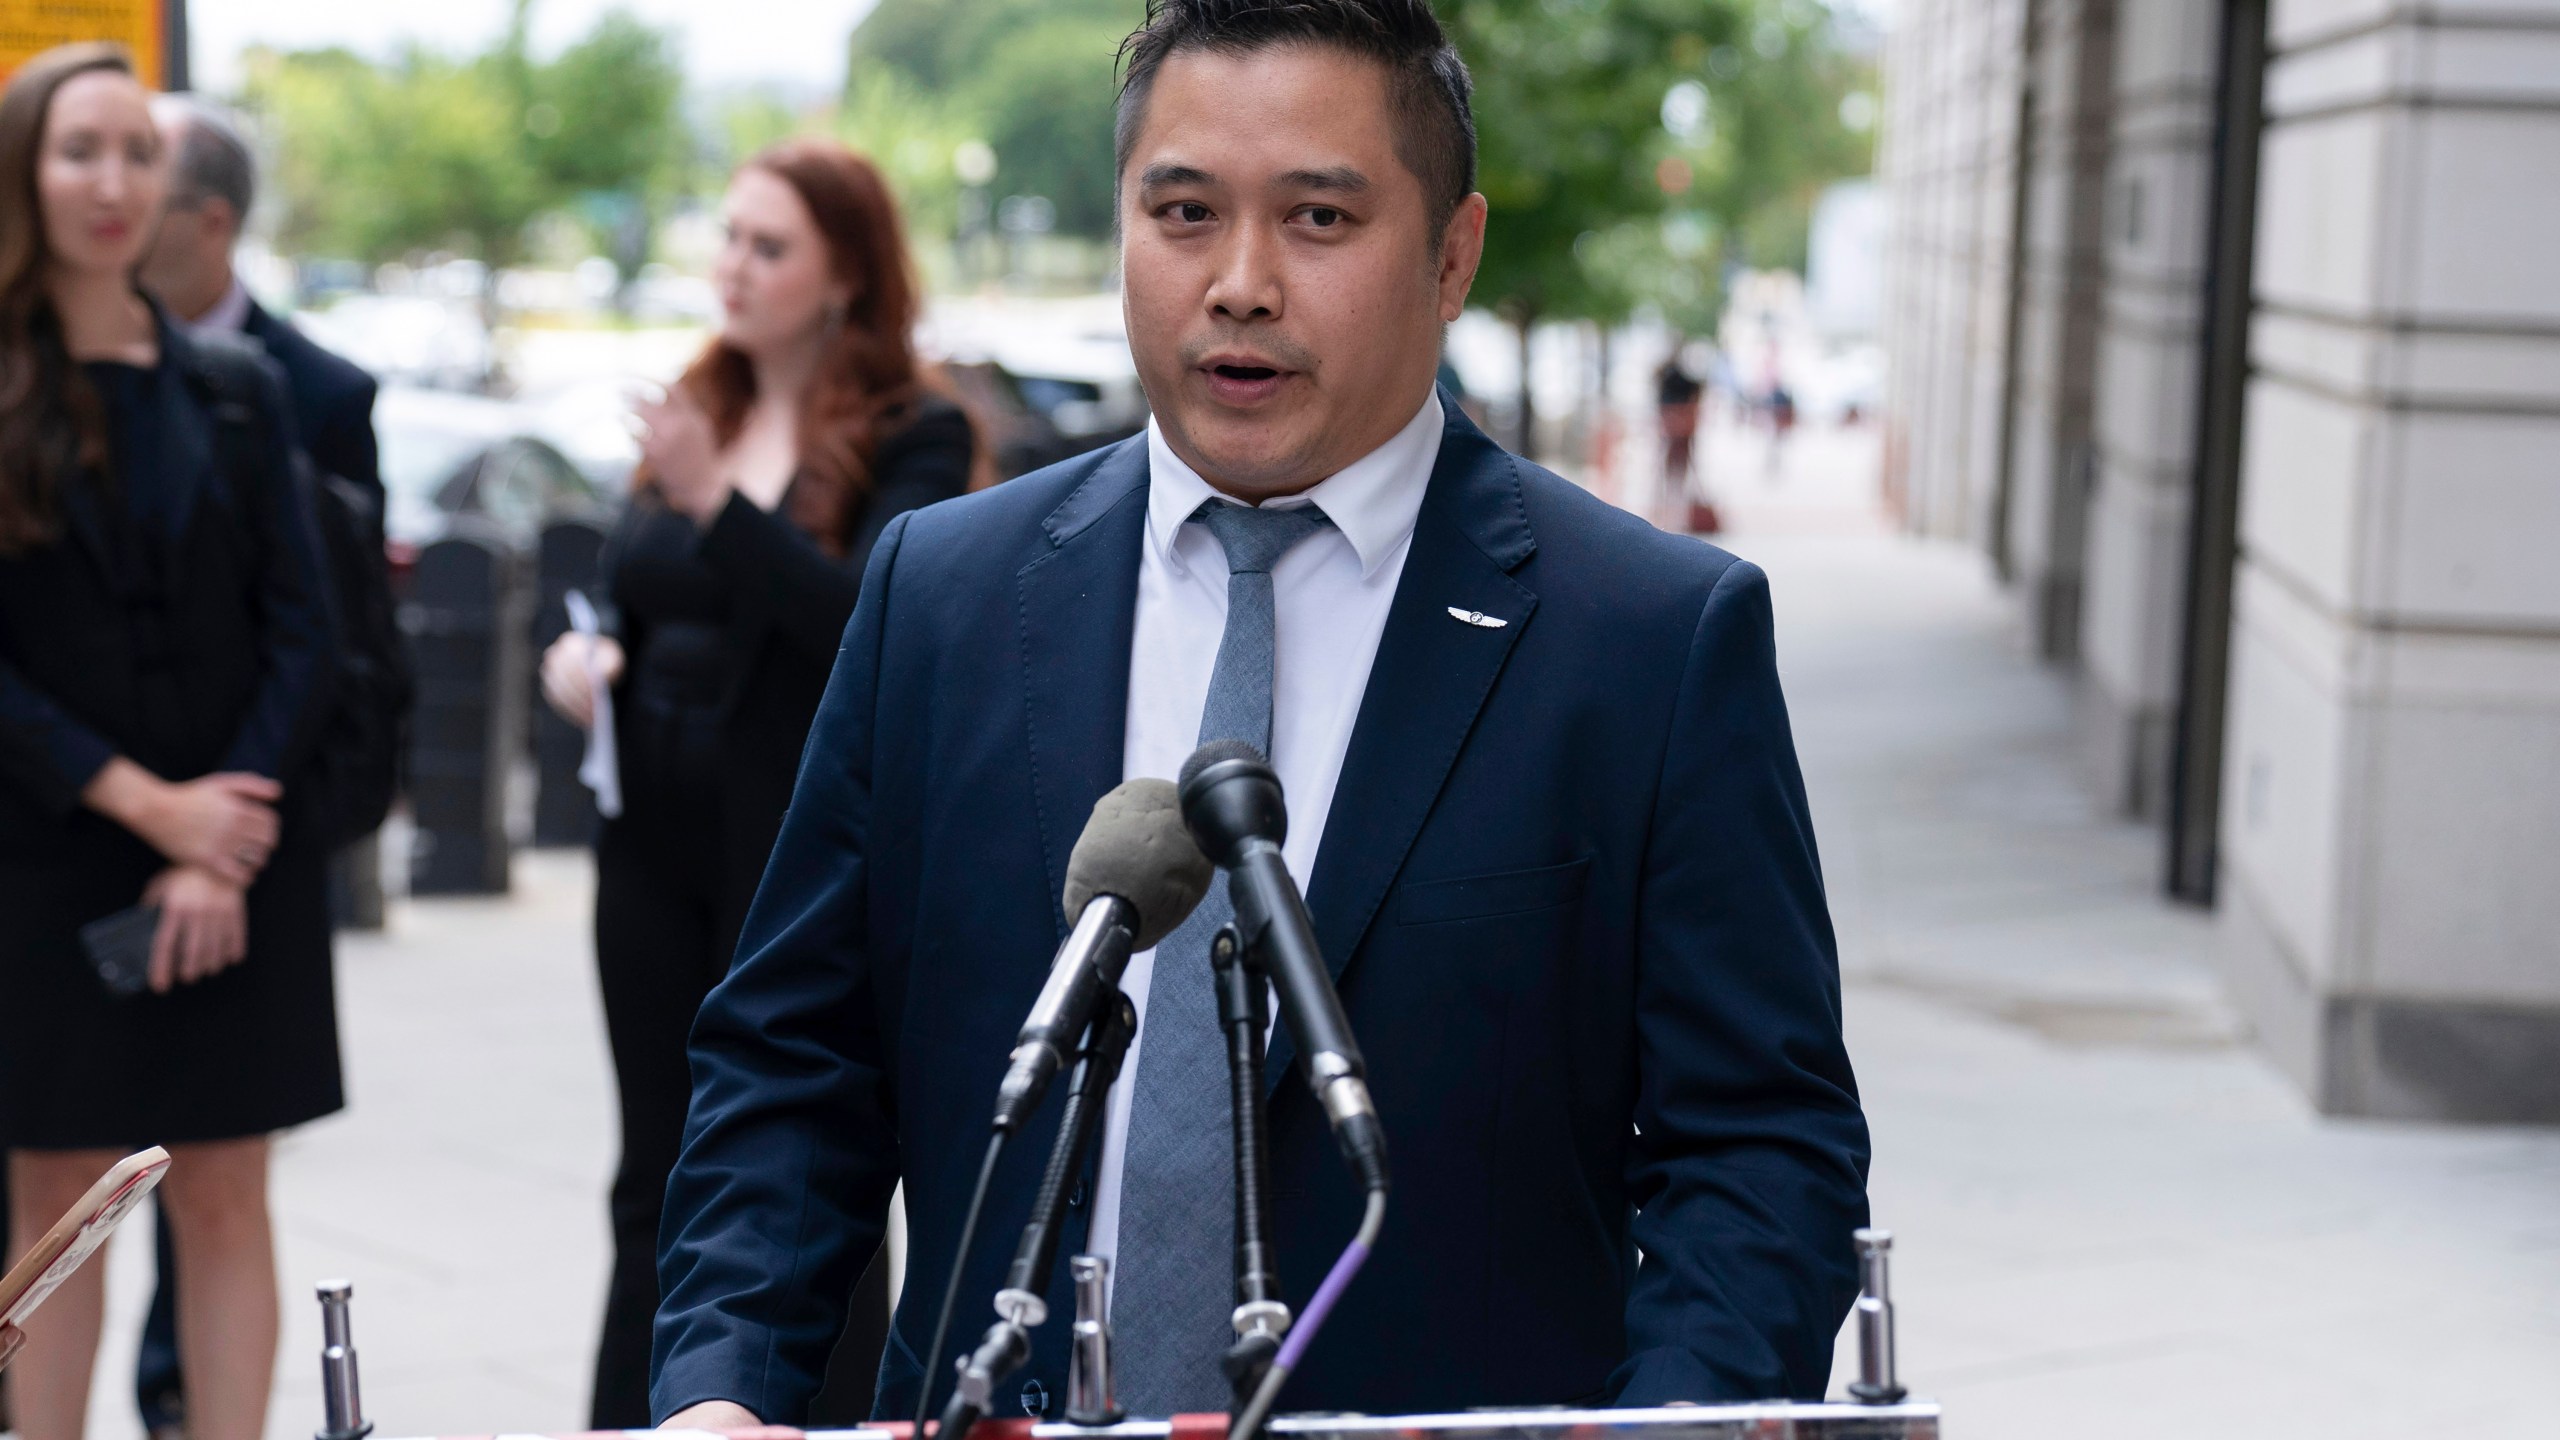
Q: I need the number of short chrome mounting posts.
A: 3